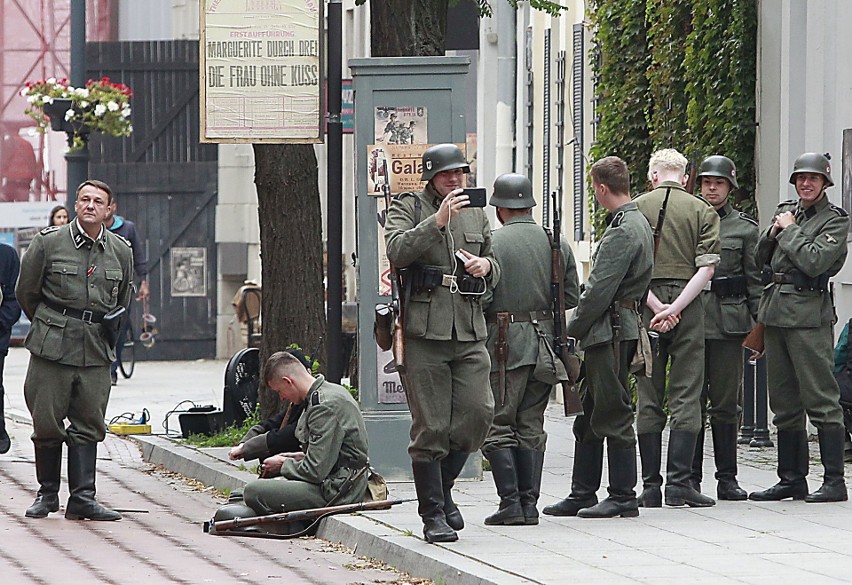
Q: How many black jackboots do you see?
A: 14